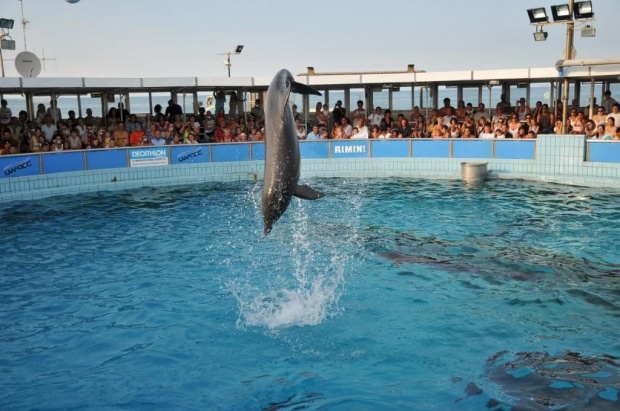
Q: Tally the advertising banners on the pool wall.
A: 4